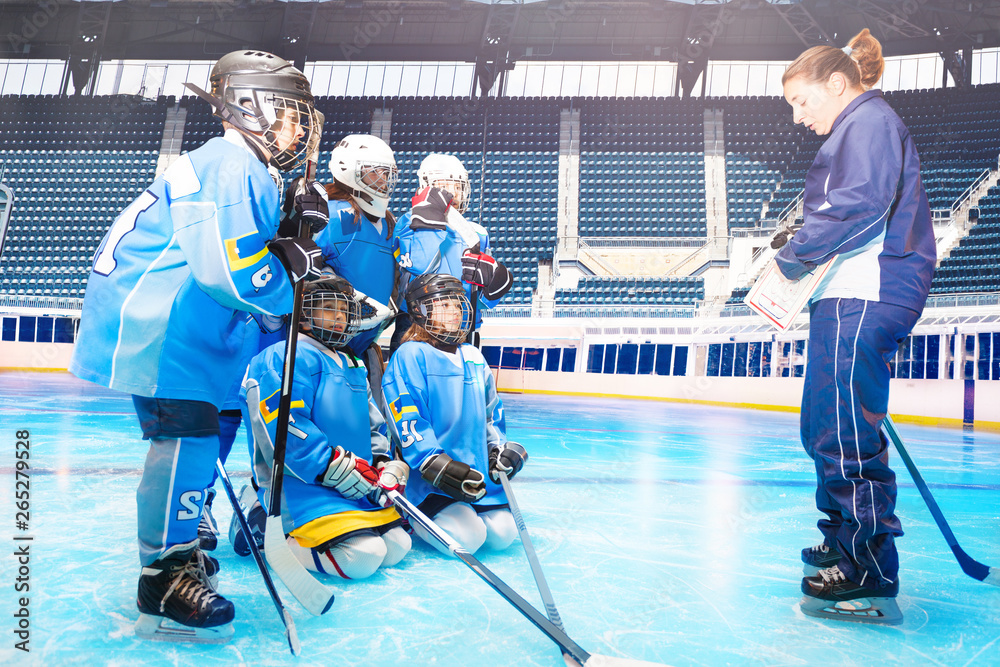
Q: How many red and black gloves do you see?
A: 2